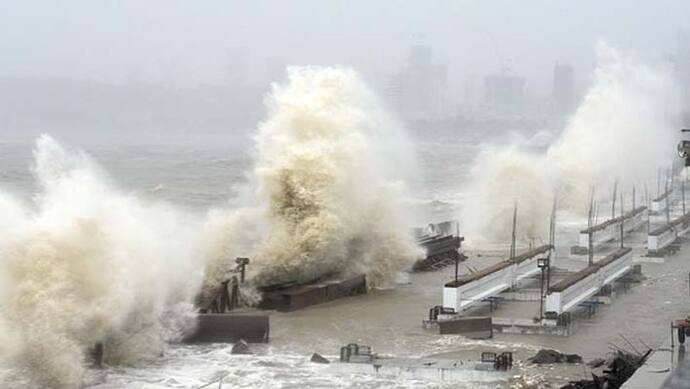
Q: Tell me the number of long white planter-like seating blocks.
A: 5